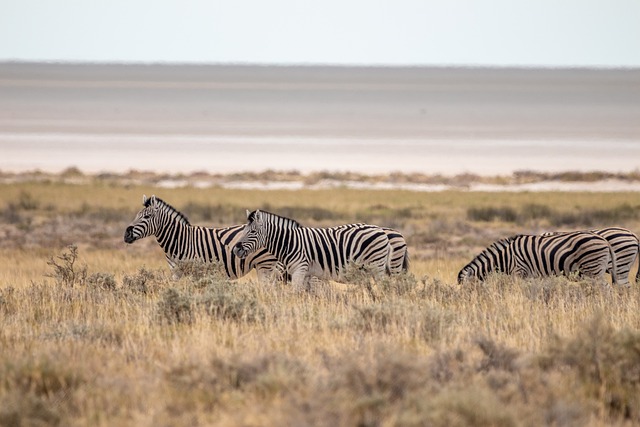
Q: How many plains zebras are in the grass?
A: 5